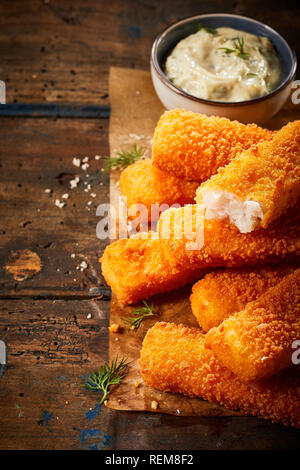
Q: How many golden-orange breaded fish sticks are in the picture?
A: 8